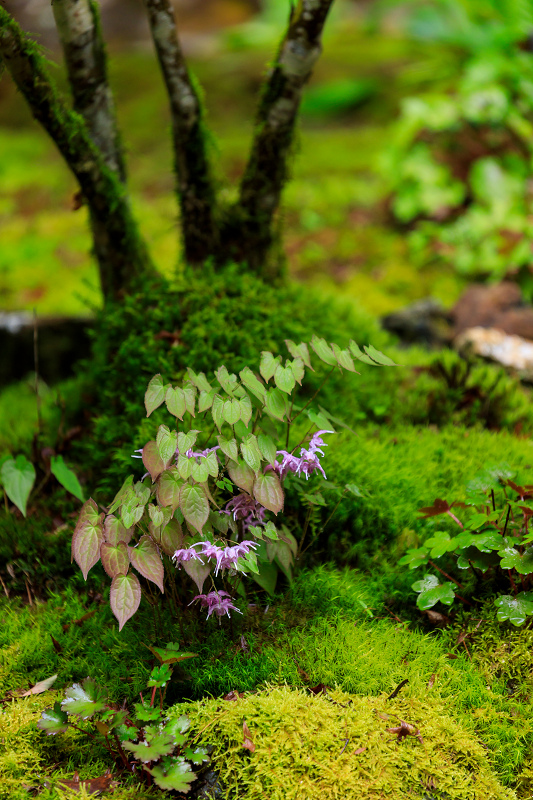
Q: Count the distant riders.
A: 0